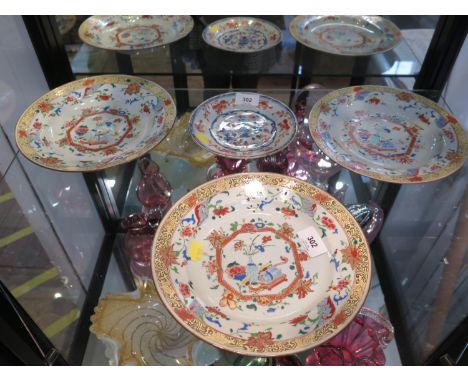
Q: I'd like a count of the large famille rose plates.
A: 3